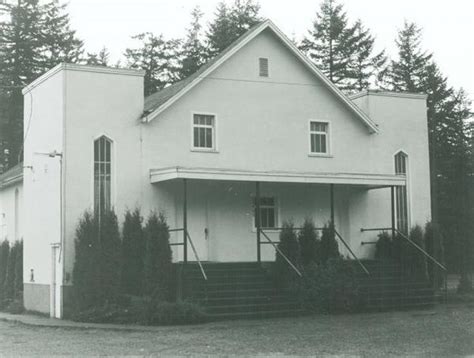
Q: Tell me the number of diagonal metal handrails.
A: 4